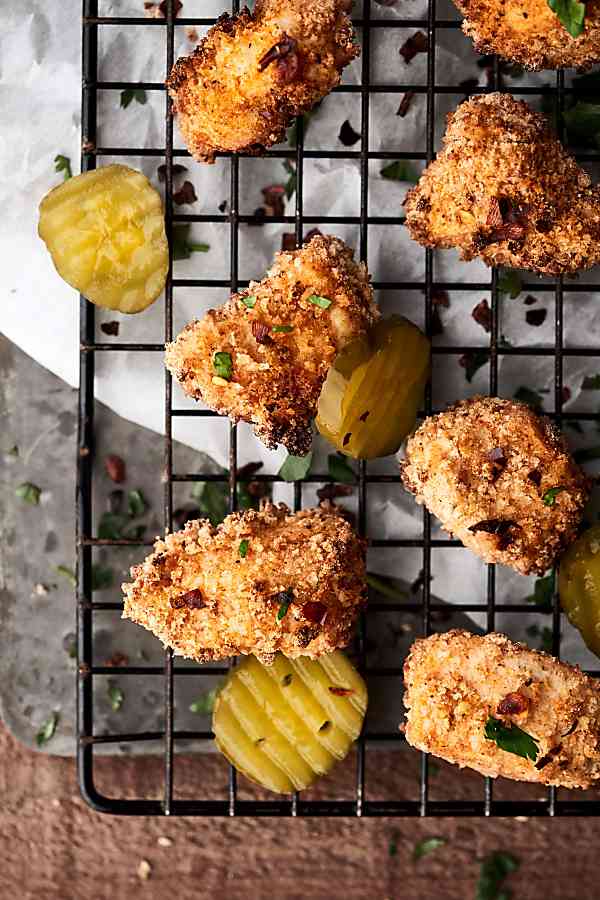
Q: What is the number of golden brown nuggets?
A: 7